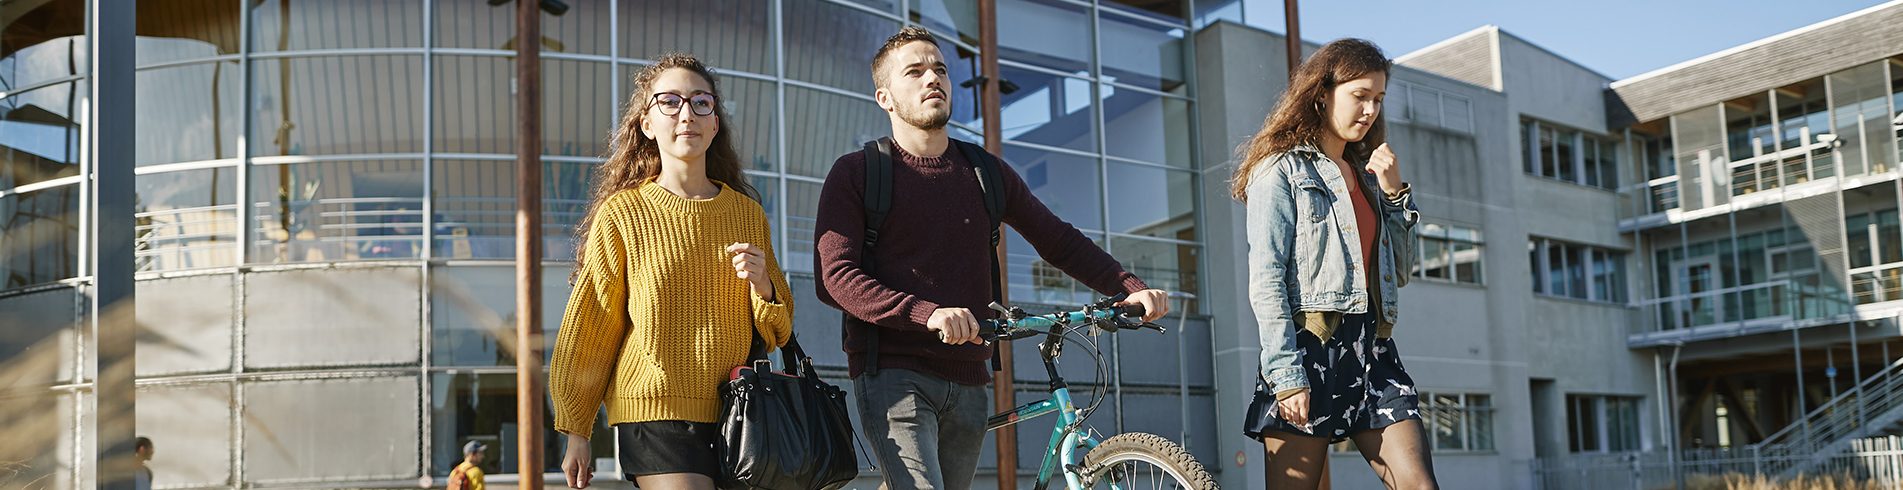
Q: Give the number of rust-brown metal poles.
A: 3